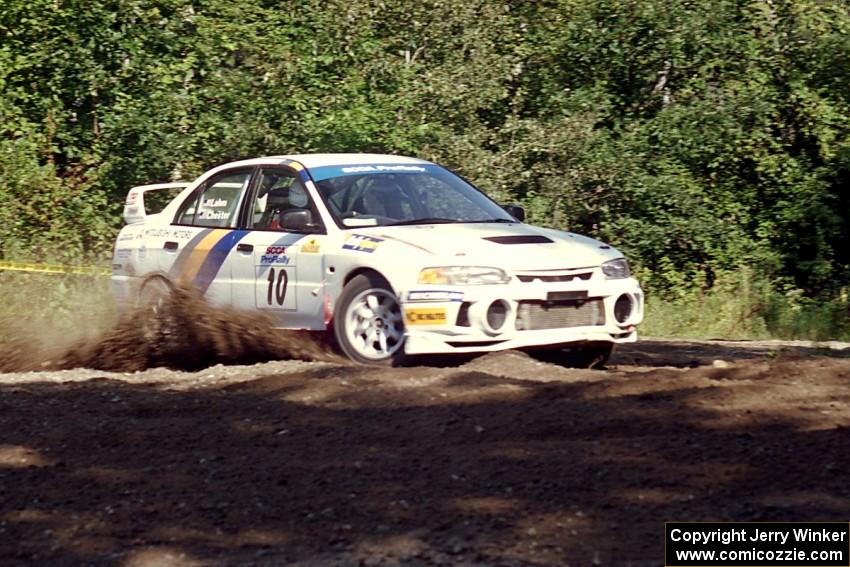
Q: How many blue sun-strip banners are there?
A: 1